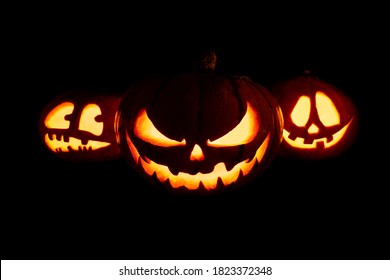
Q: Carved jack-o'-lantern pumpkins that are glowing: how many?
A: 3